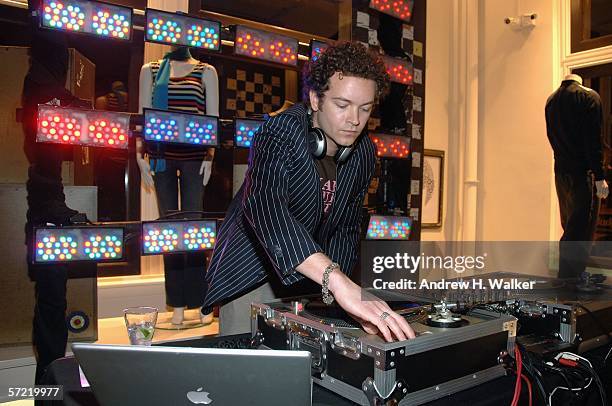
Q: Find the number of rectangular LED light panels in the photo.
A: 13